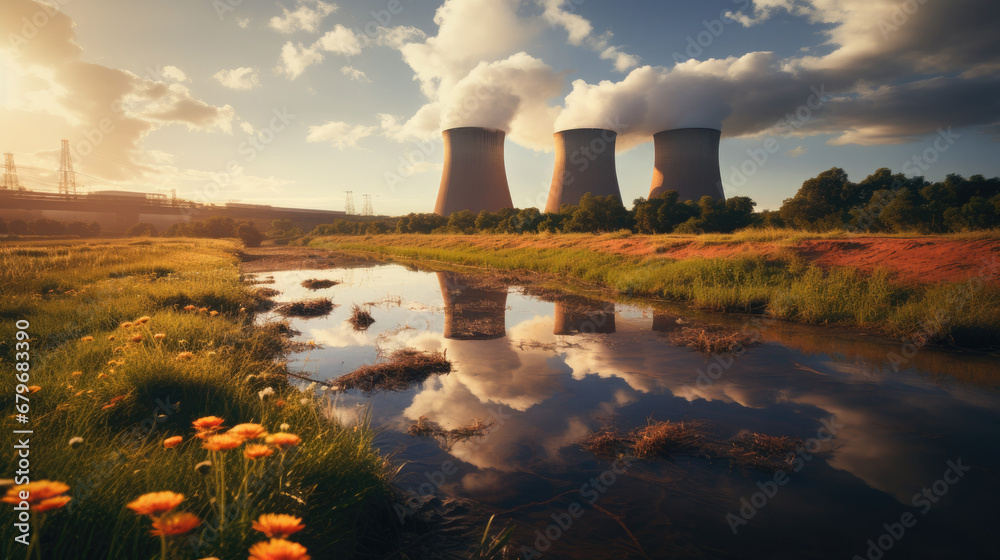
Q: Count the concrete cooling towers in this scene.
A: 3